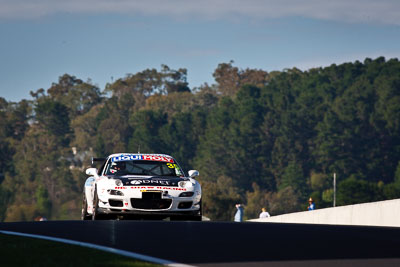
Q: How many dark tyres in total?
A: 3